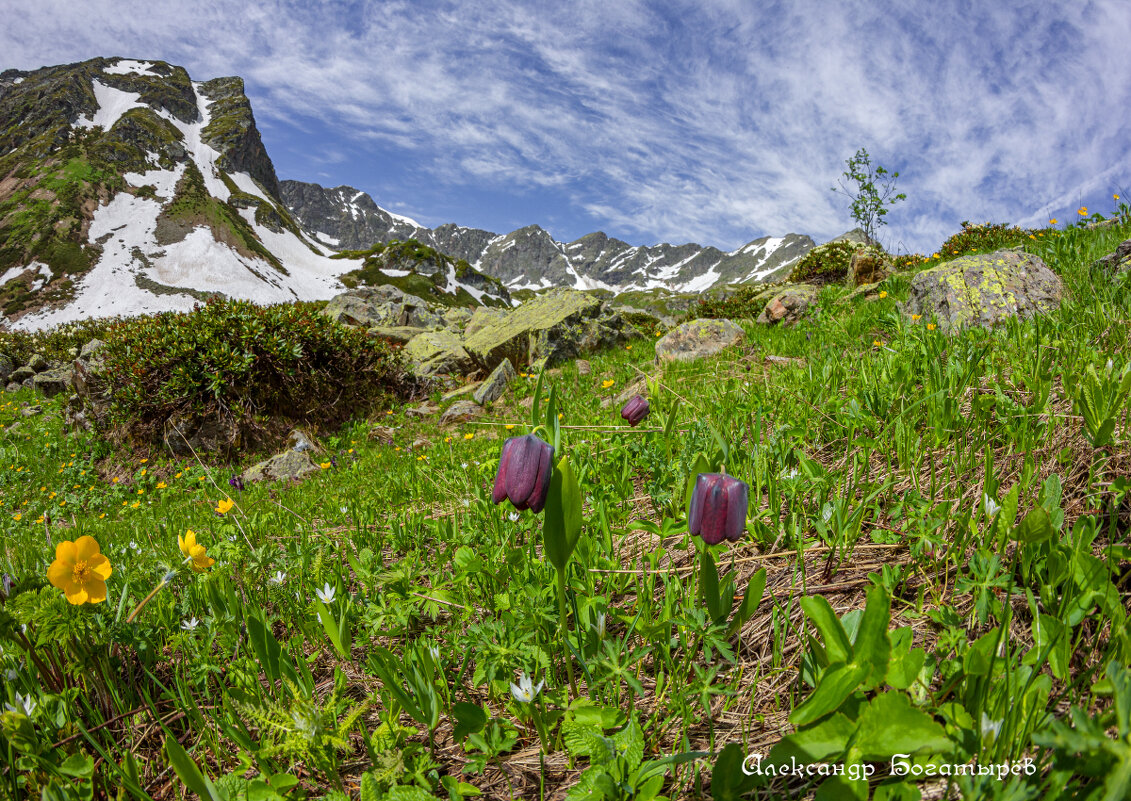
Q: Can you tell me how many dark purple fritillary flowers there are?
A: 3